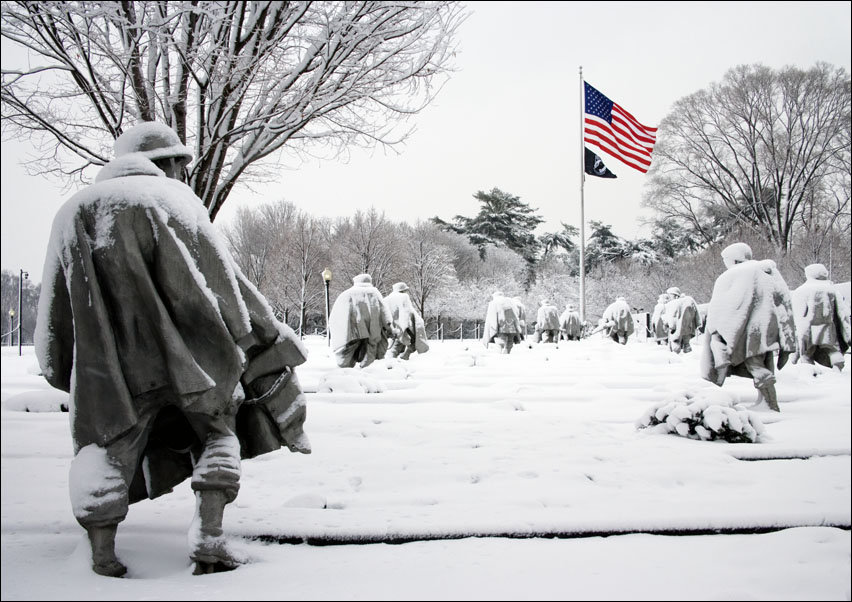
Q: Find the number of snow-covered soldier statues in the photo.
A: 12